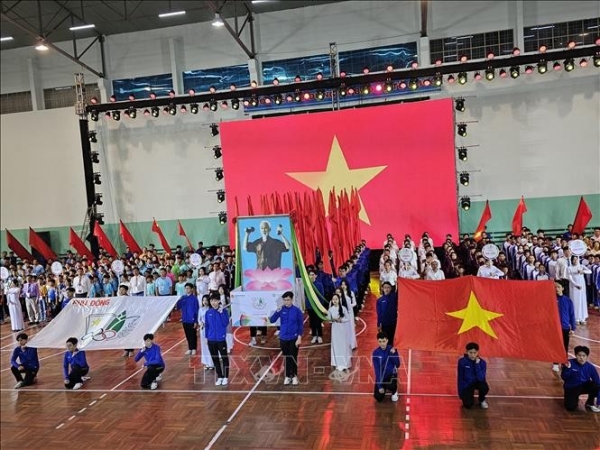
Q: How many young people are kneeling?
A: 6